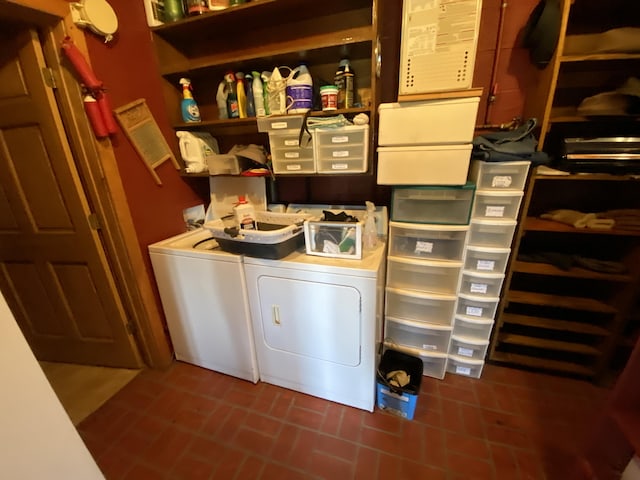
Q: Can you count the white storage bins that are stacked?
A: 2